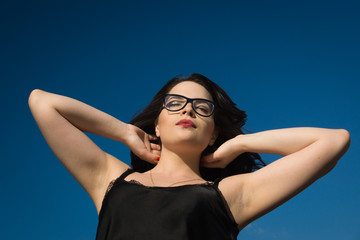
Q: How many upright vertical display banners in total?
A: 0